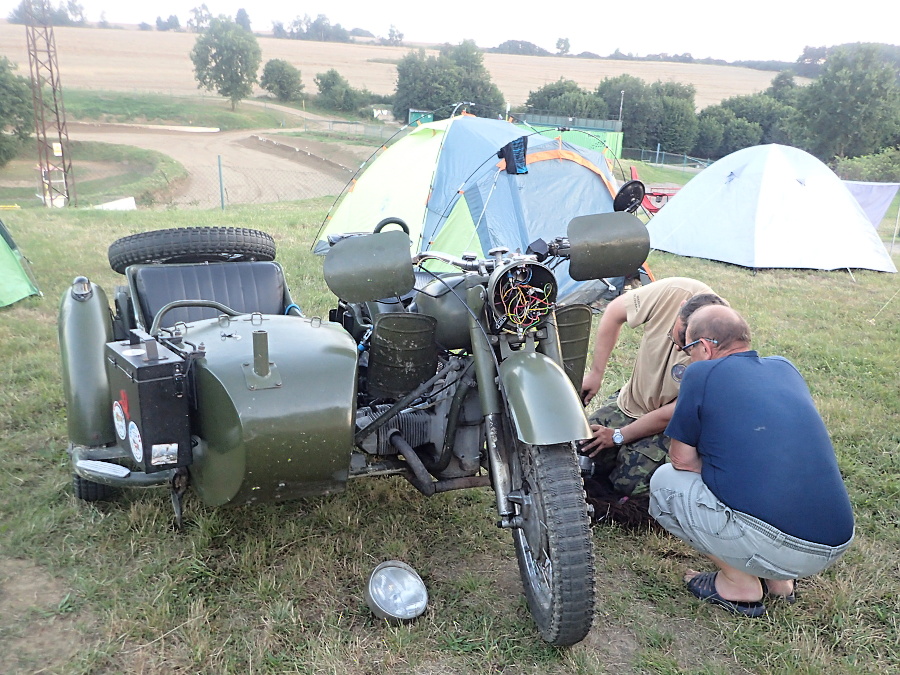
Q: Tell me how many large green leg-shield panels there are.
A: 2